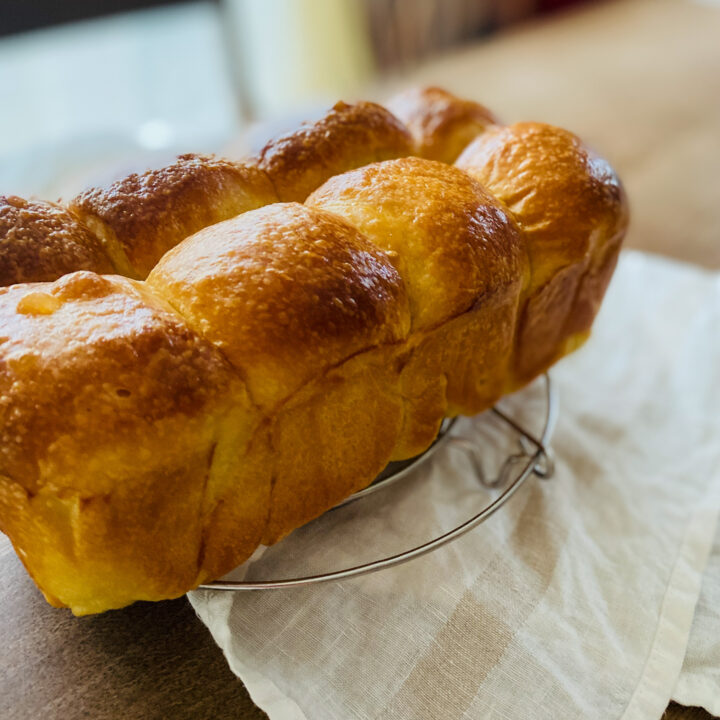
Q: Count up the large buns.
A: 8